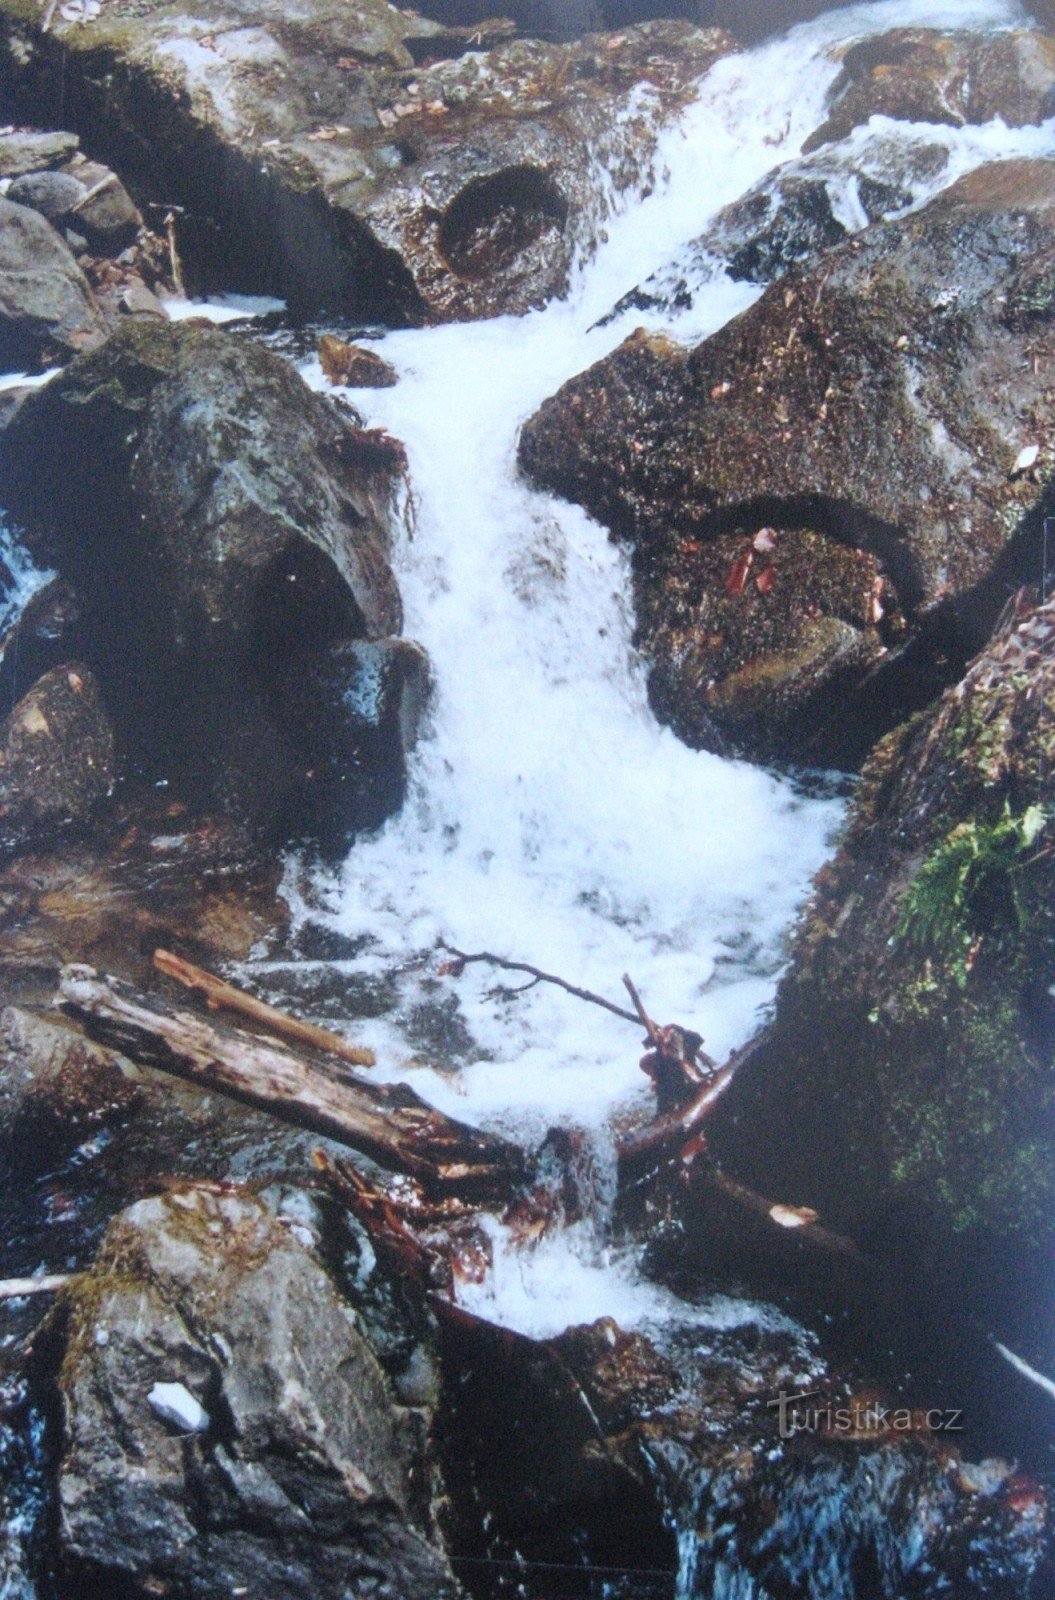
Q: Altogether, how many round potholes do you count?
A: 2